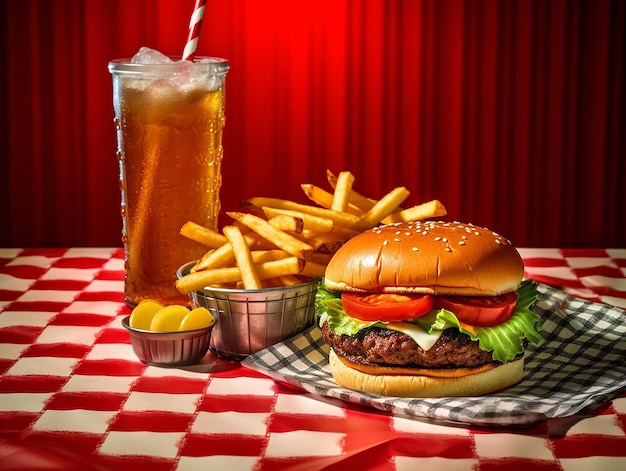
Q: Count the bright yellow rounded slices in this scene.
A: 3